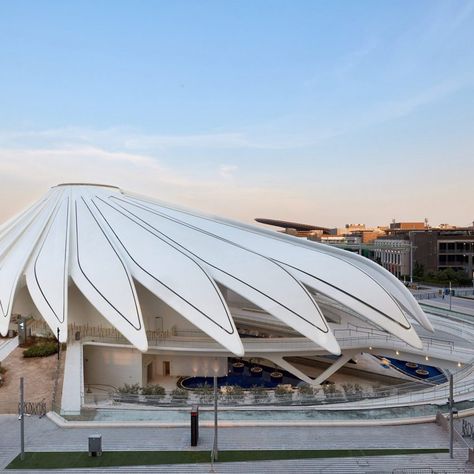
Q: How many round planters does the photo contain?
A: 5